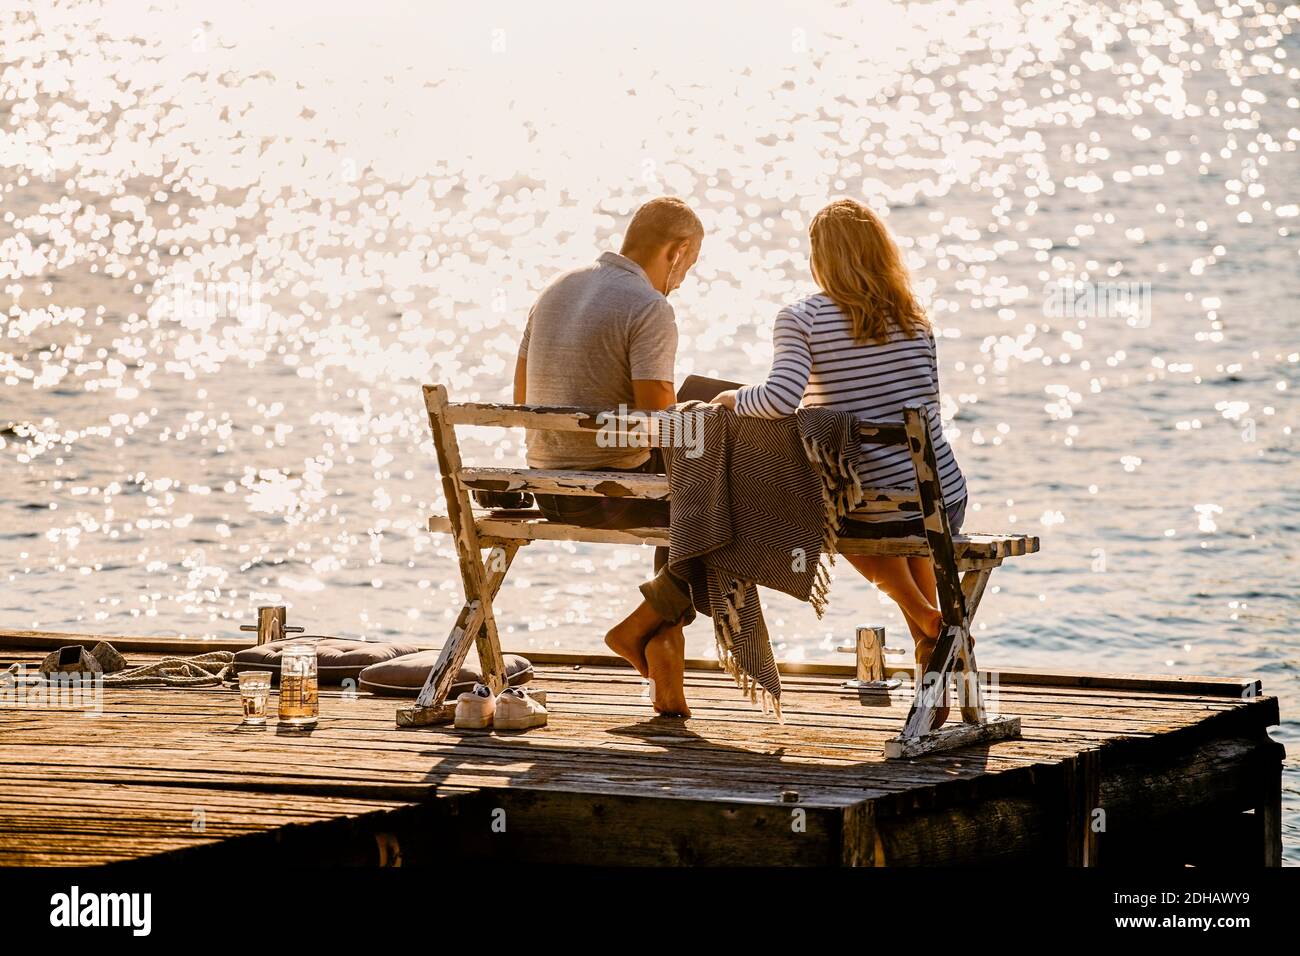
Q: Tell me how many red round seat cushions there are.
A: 0